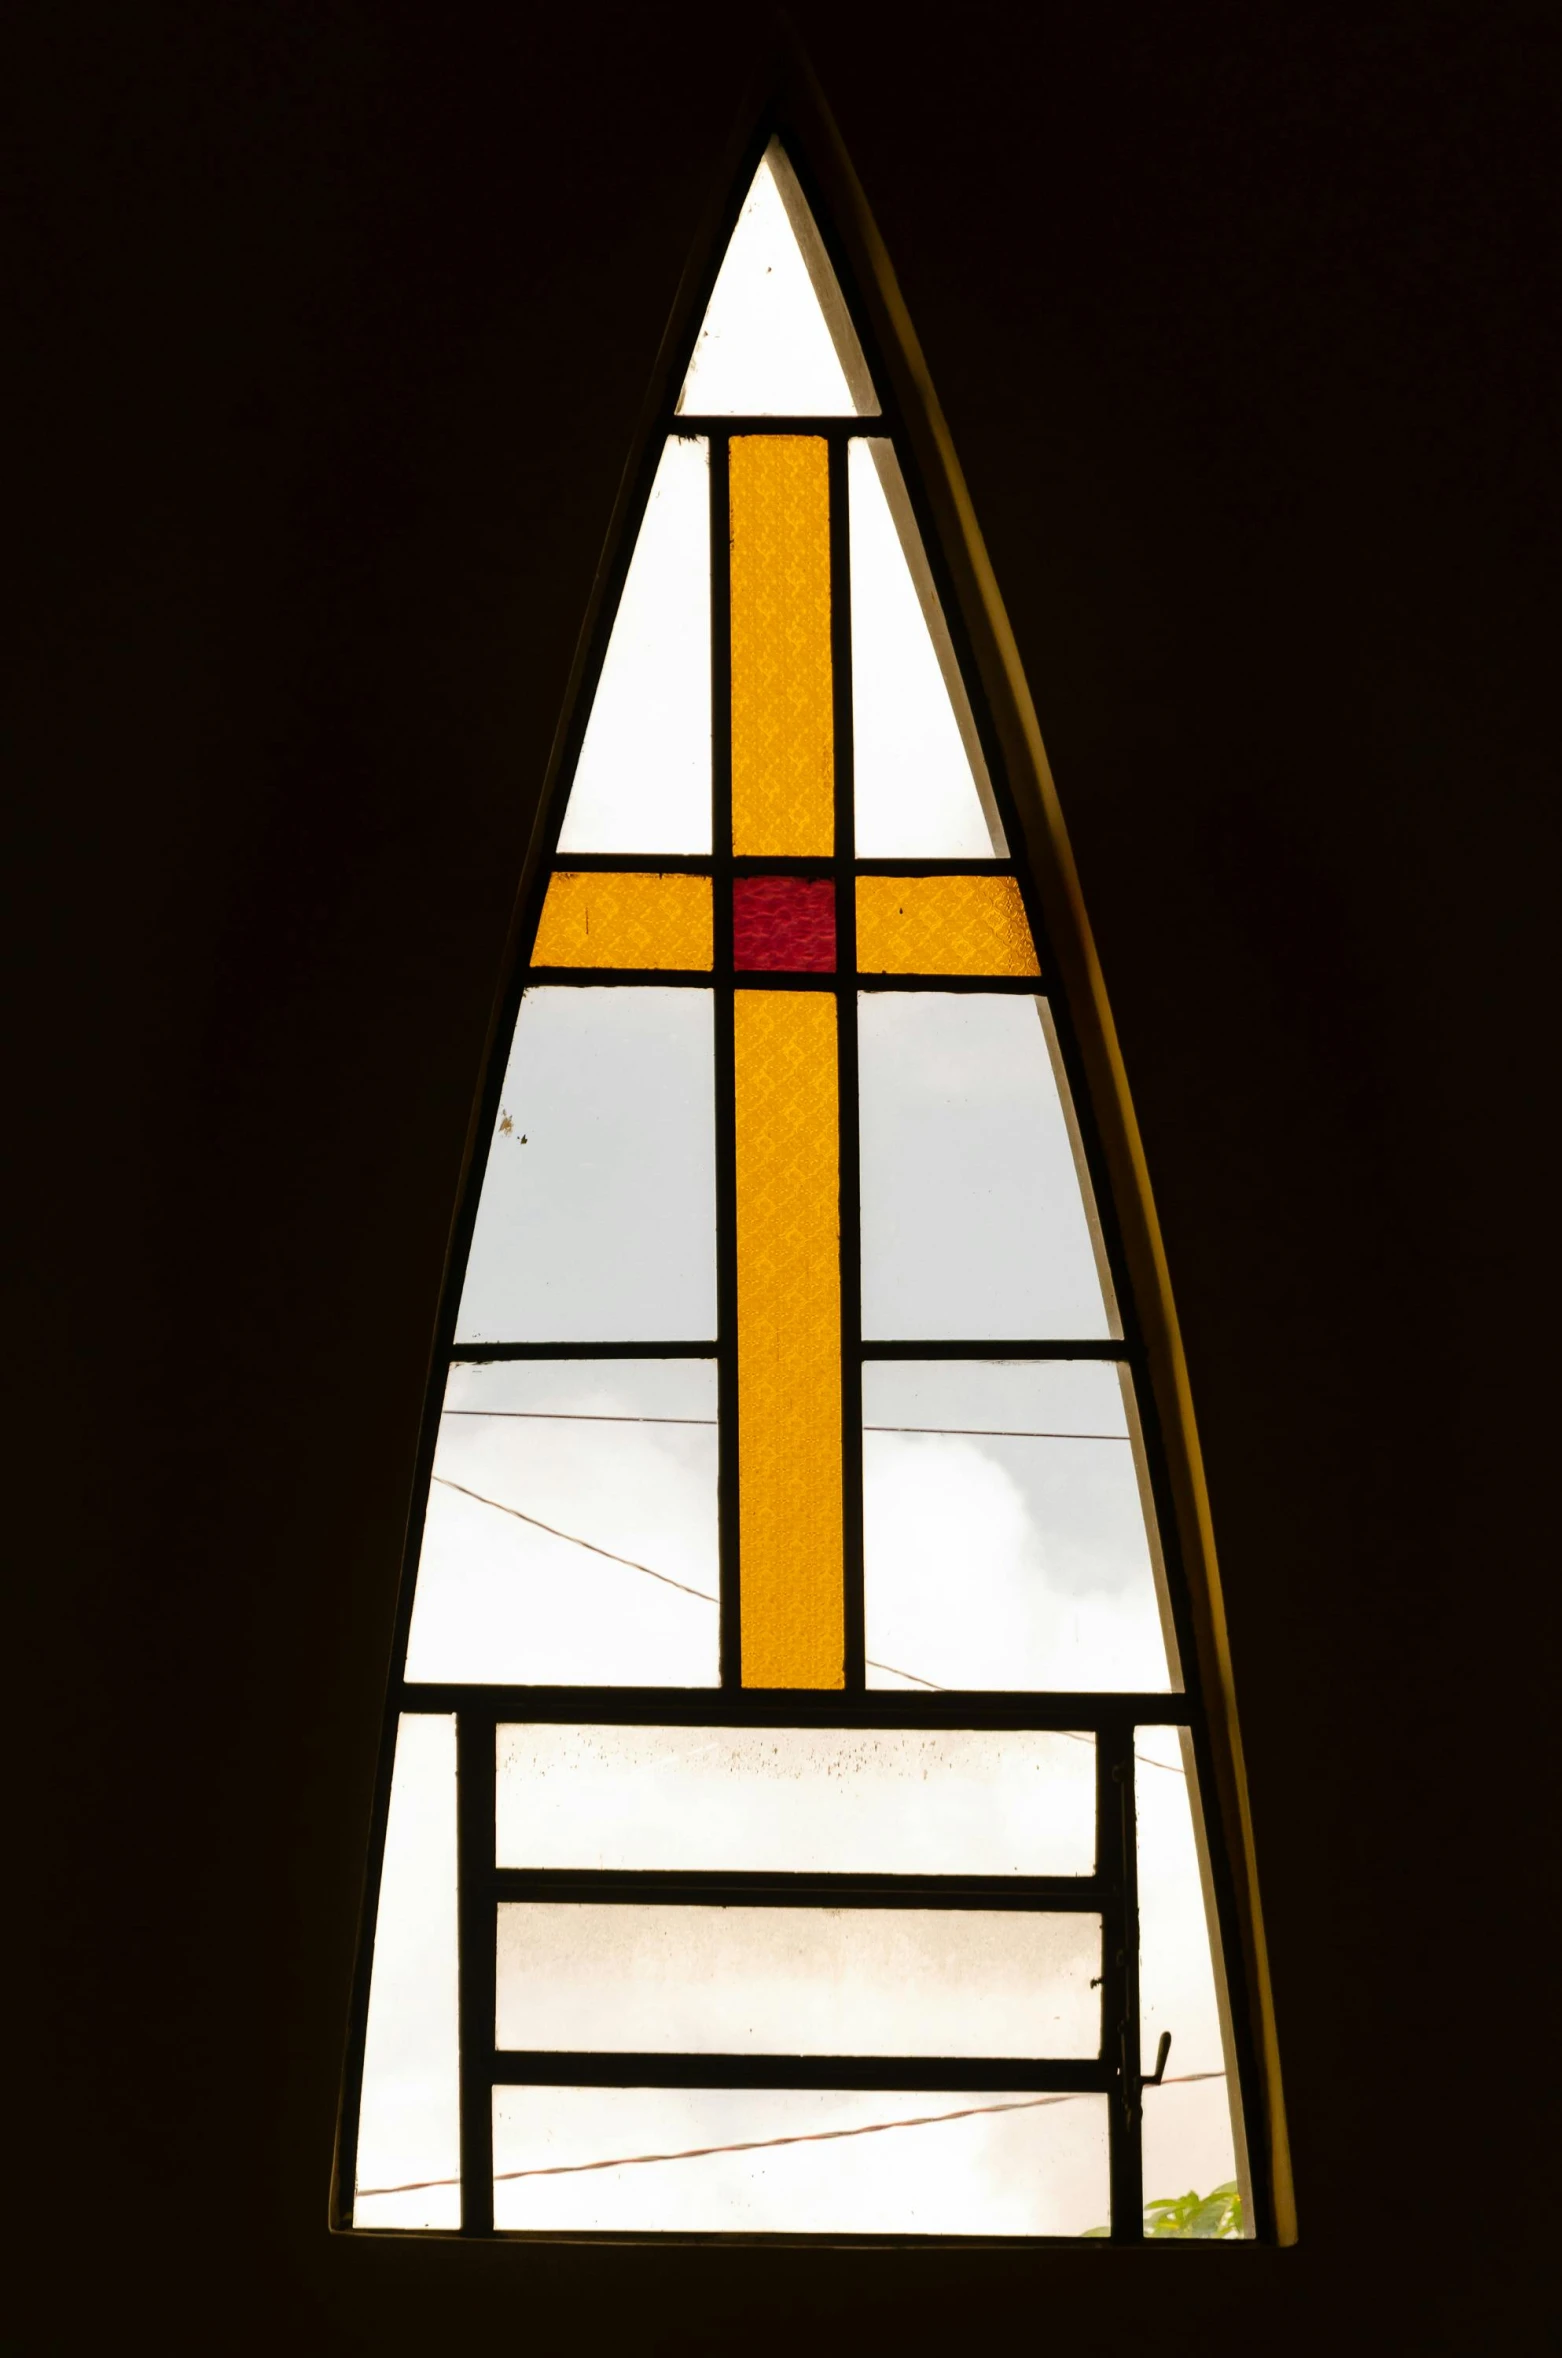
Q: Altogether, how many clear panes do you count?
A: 12